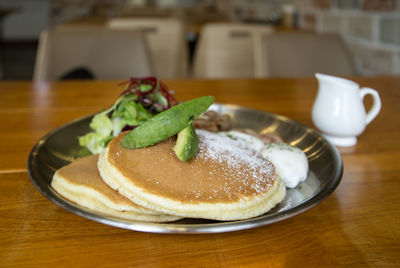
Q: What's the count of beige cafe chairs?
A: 4